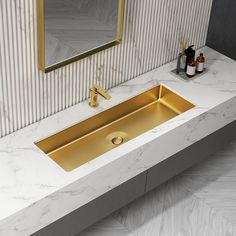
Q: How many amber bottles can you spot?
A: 2